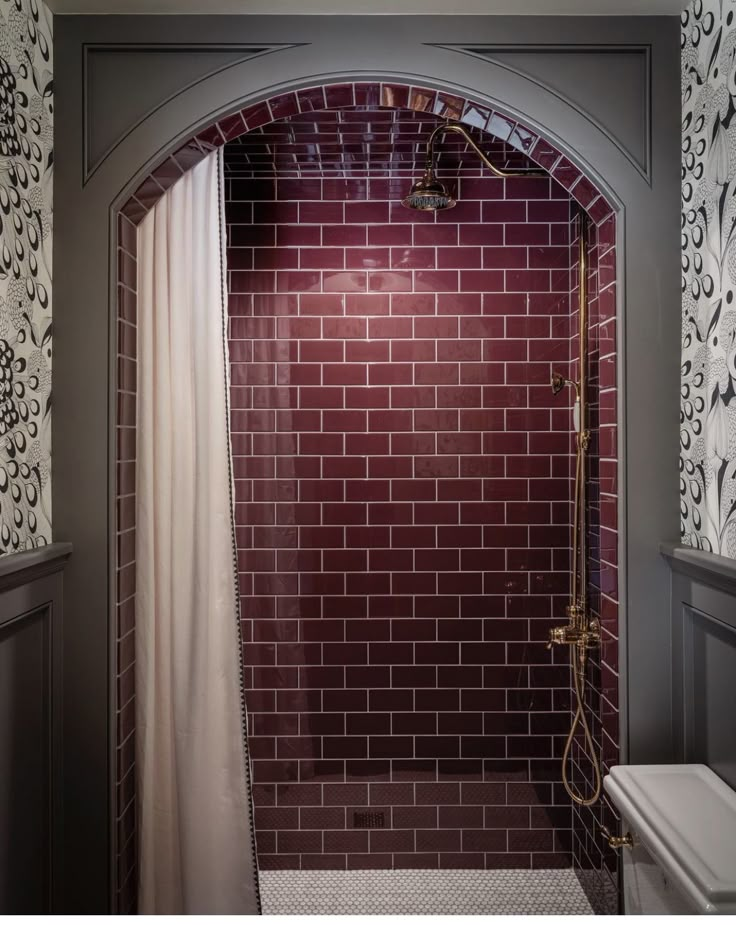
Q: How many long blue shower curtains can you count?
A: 0